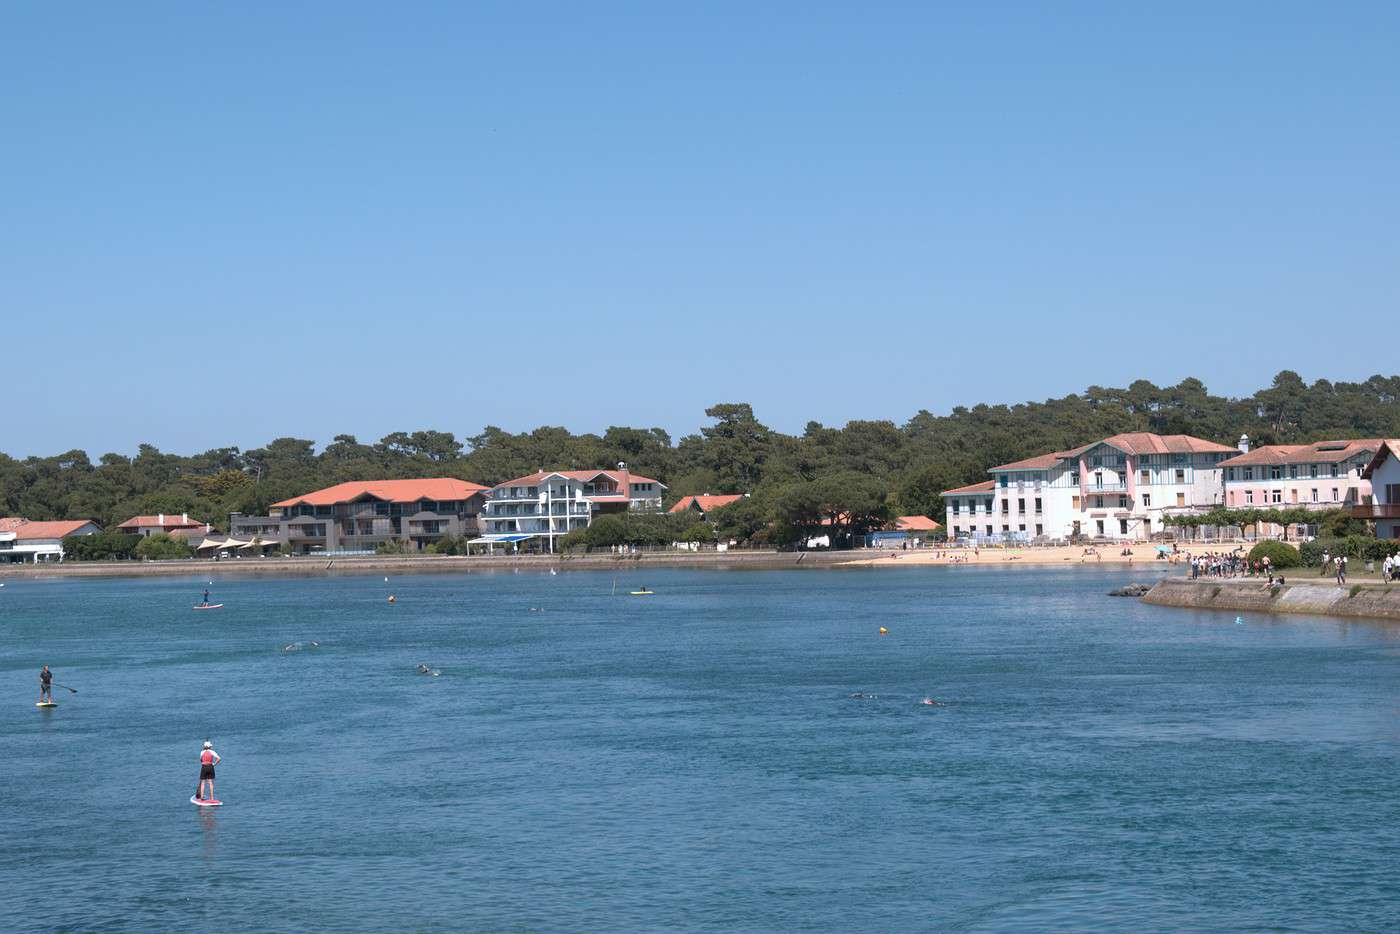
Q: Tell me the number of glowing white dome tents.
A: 0